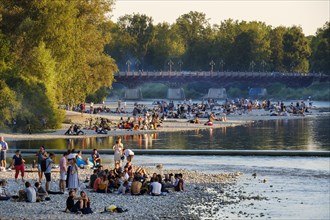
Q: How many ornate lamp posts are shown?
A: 8